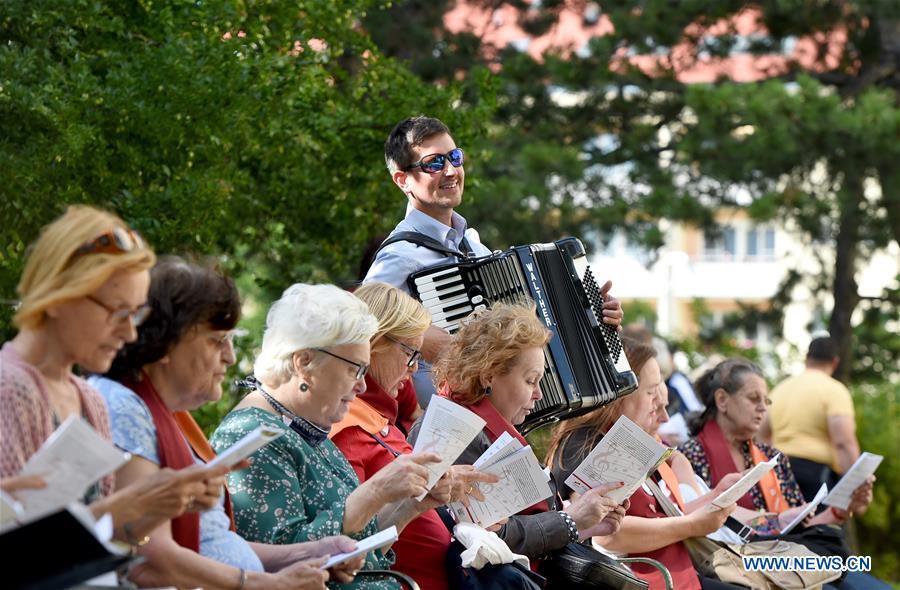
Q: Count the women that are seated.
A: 8